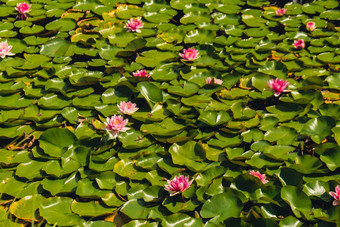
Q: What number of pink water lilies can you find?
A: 15